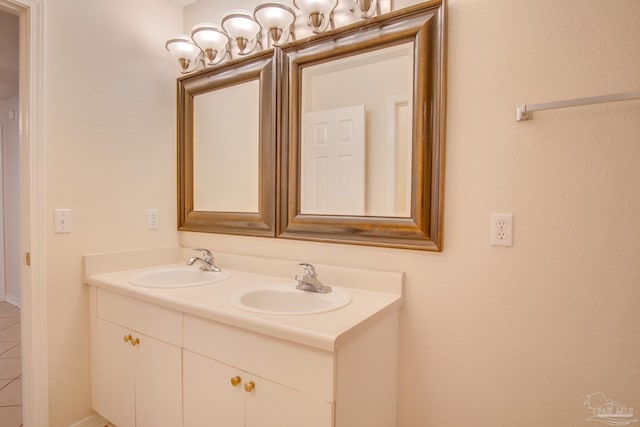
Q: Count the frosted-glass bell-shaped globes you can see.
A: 6